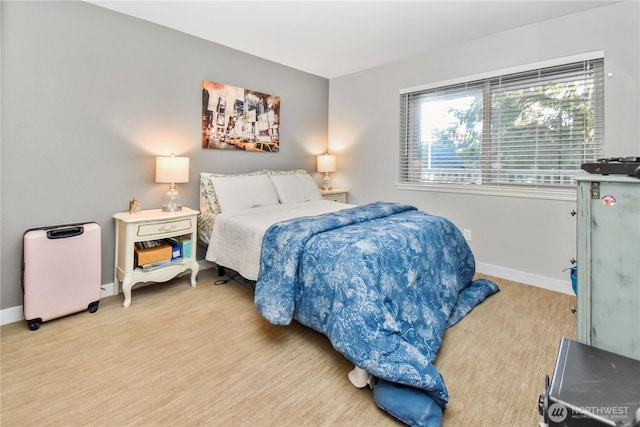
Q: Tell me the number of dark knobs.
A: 3